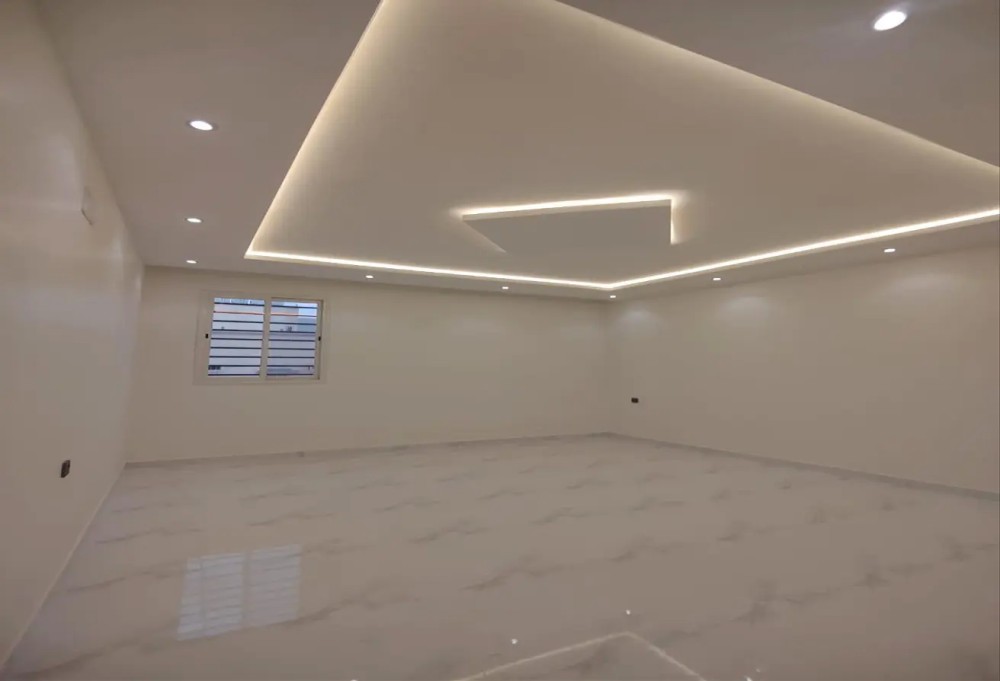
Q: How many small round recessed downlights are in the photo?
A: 9